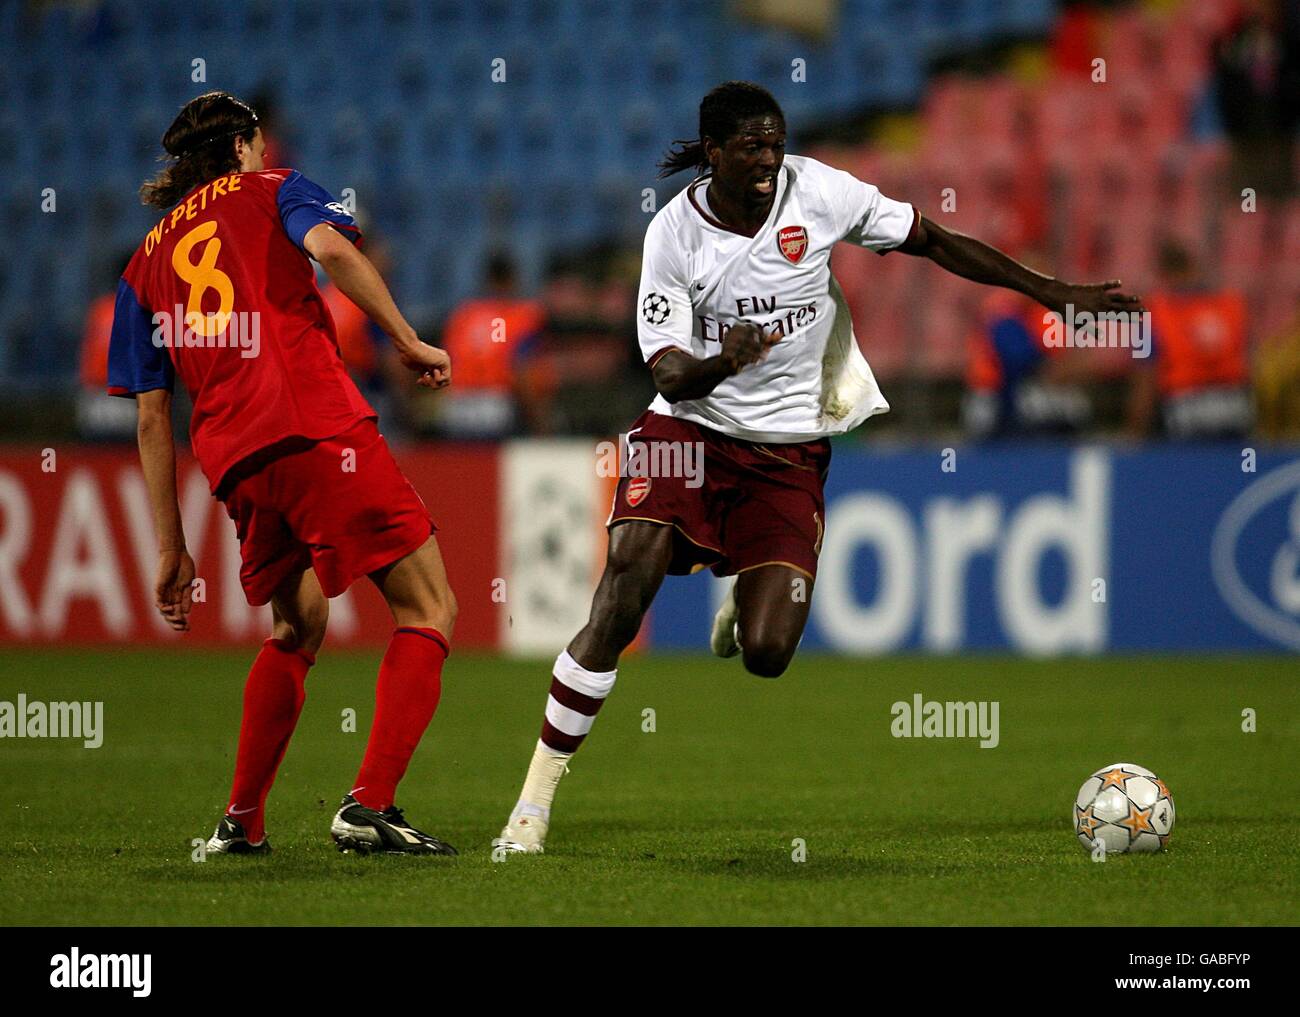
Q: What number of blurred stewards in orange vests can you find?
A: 5